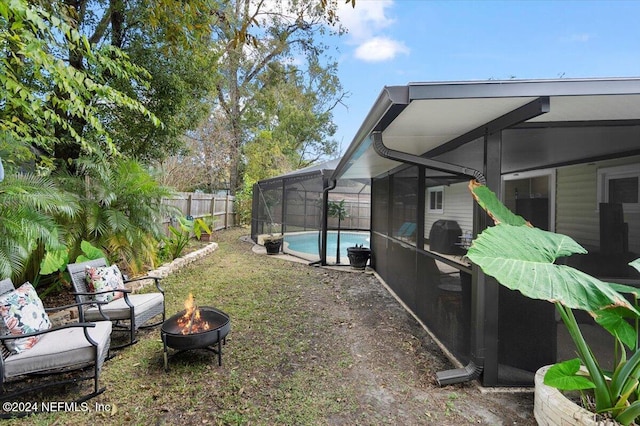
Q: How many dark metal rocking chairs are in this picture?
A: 2